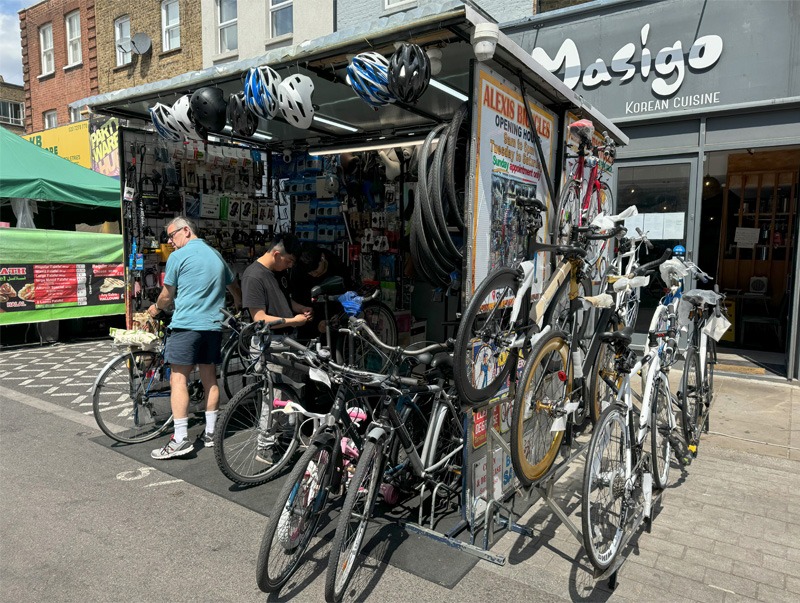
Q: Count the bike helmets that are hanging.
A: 8